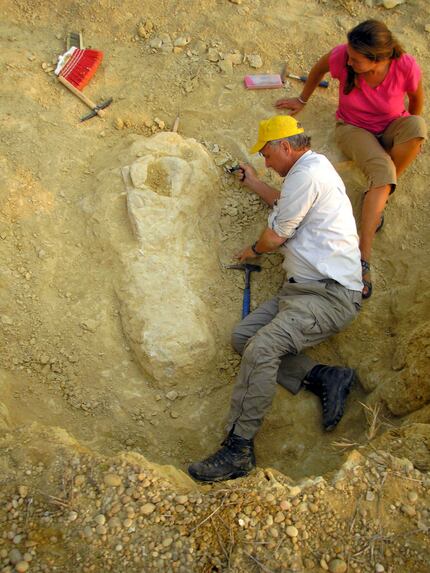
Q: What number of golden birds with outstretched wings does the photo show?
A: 0